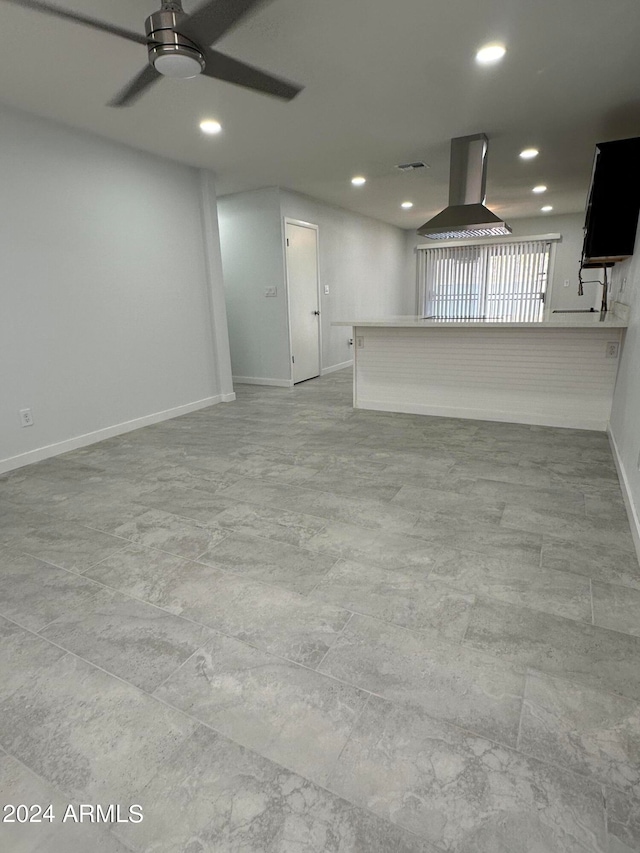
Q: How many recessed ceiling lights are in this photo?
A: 7